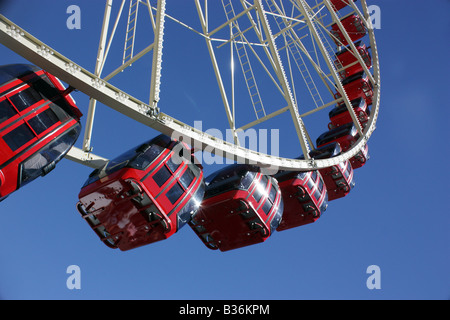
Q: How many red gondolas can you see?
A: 11